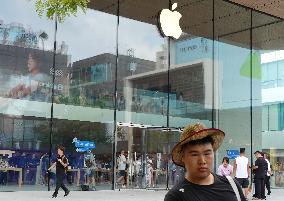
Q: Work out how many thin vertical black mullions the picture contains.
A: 5